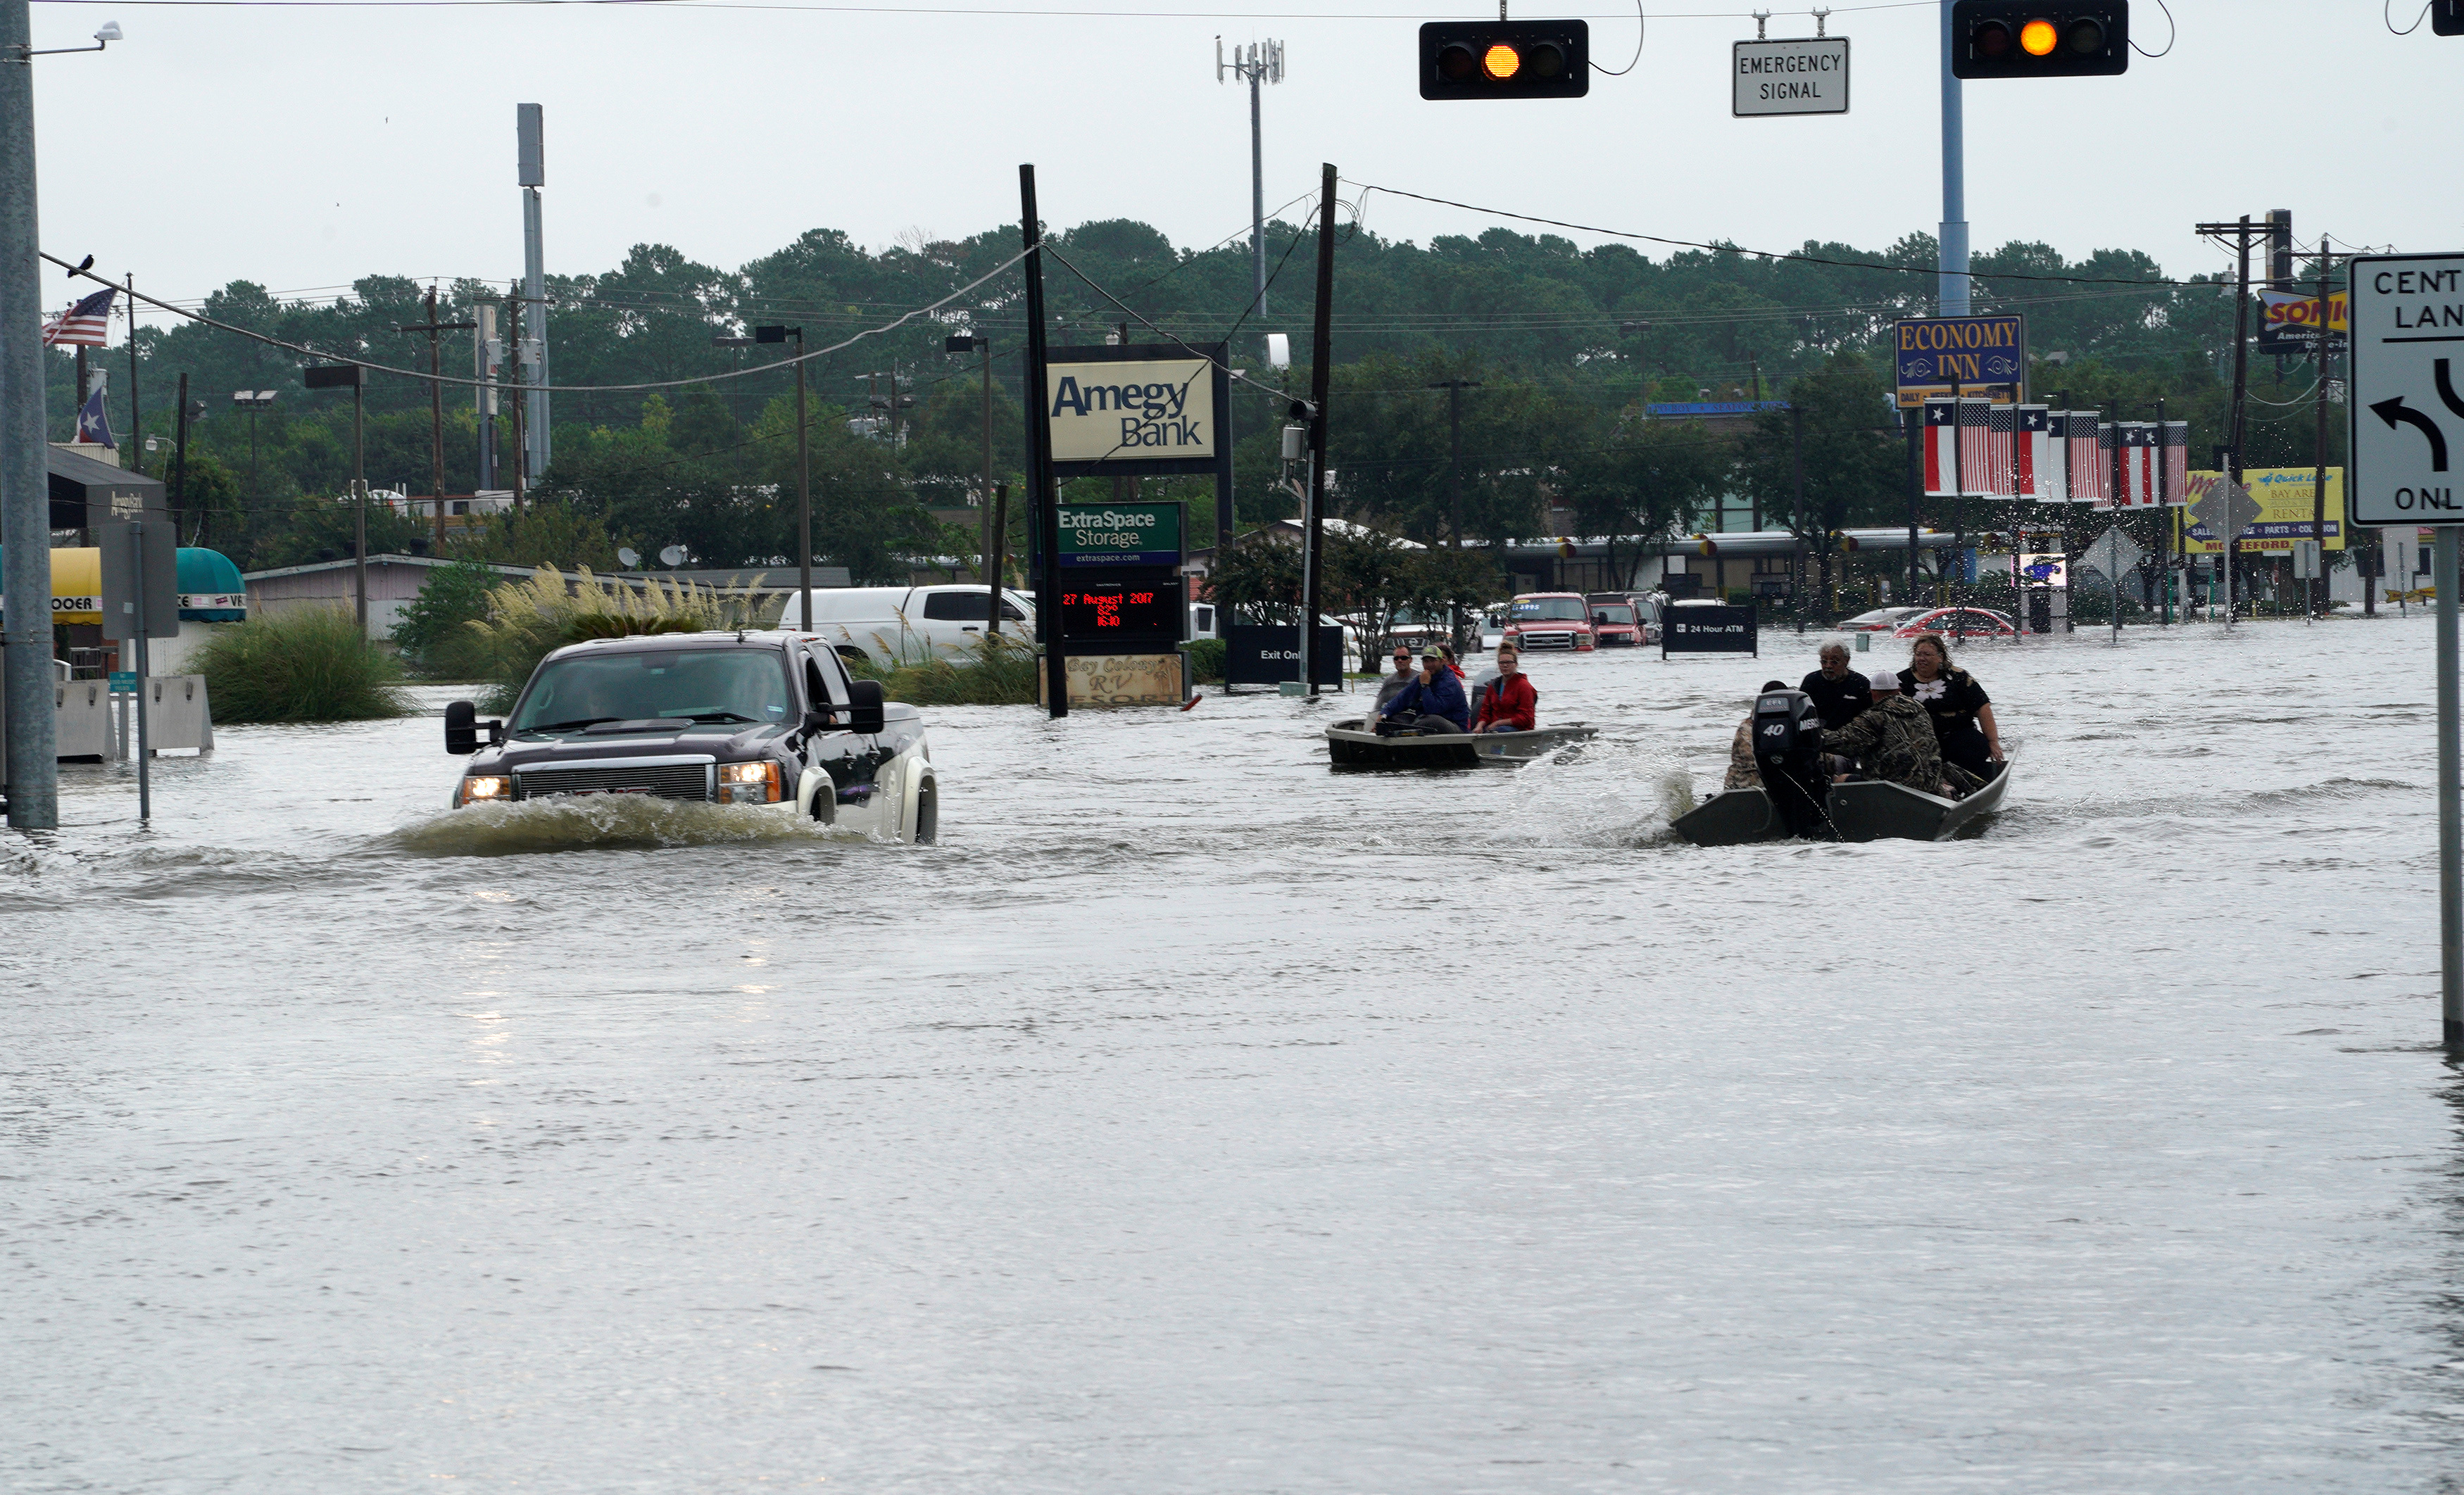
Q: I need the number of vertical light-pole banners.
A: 10